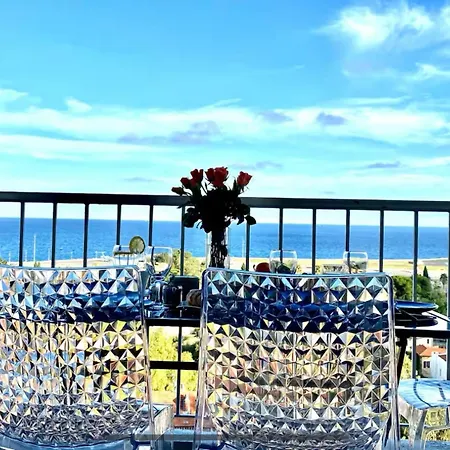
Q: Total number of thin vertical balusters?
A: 13